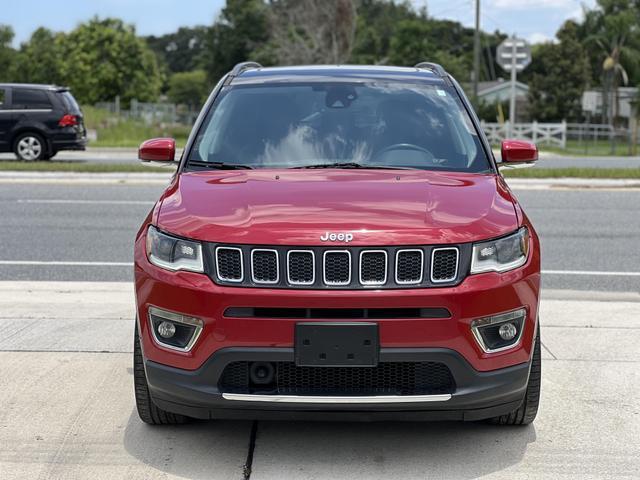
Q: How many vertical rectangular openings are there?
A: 7